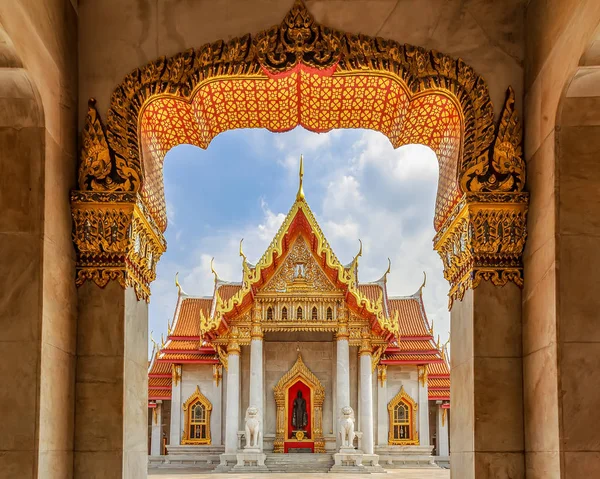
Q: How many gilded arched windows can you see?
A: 2